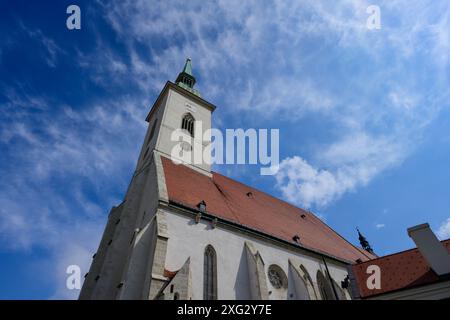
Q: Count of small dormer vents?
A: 4